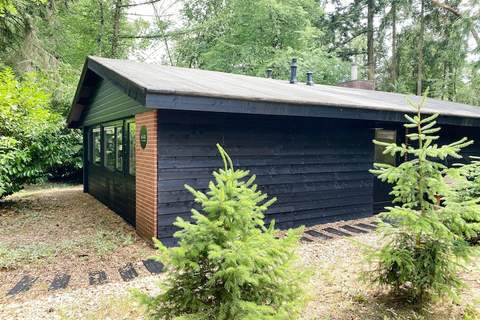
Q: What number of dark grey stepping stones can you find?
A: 11